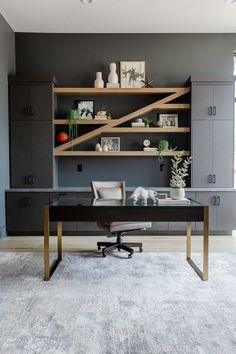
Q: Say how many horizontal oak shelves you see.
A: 5